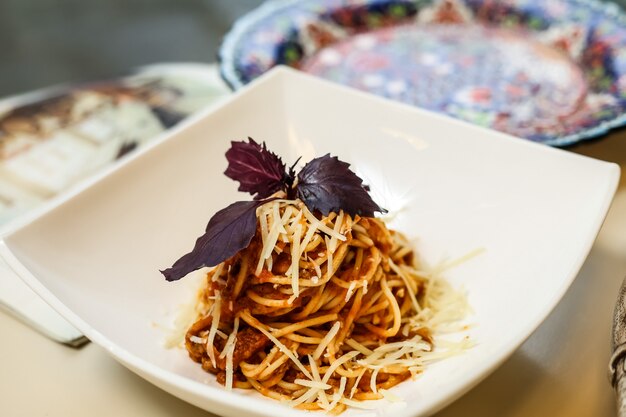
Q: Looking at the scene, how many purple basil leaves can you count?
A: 3